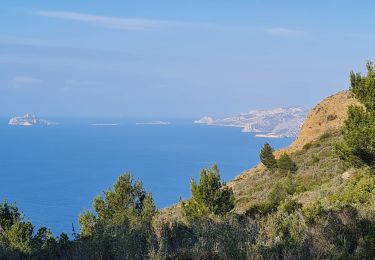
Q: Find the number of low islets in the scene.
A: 2